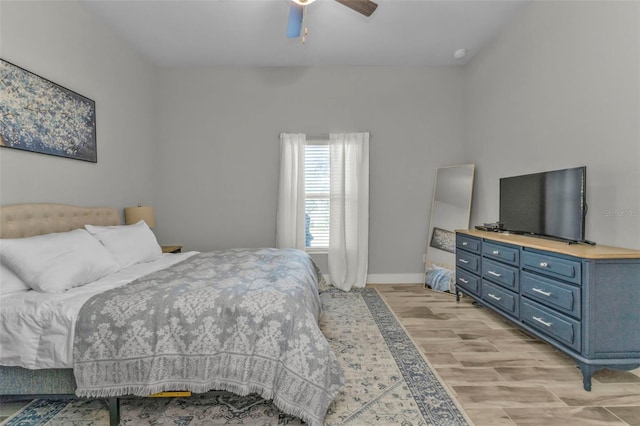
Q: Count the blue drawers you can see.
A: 9